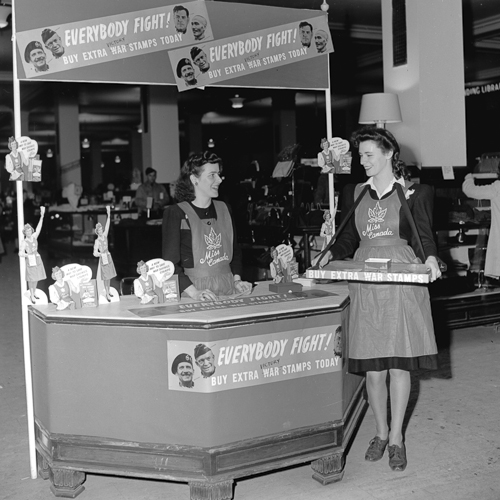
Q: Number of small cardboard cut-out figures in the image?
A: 8